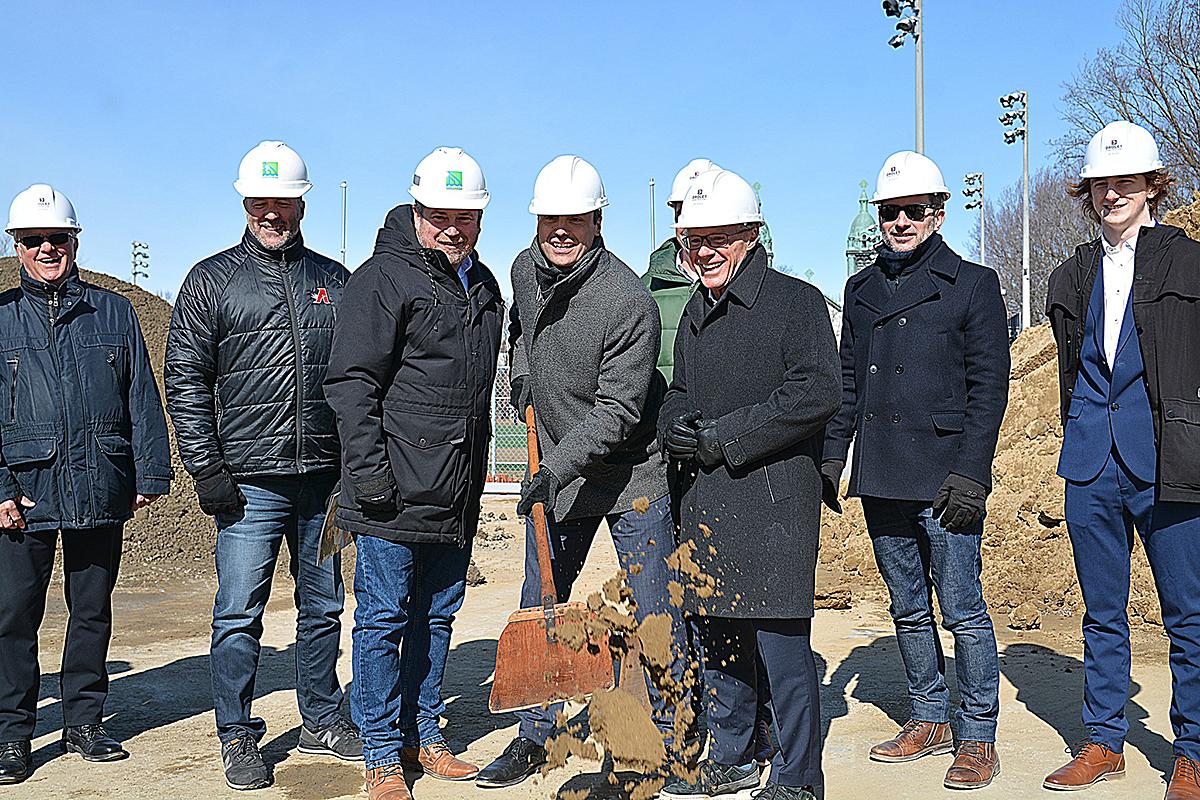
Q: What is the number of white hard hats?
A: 8